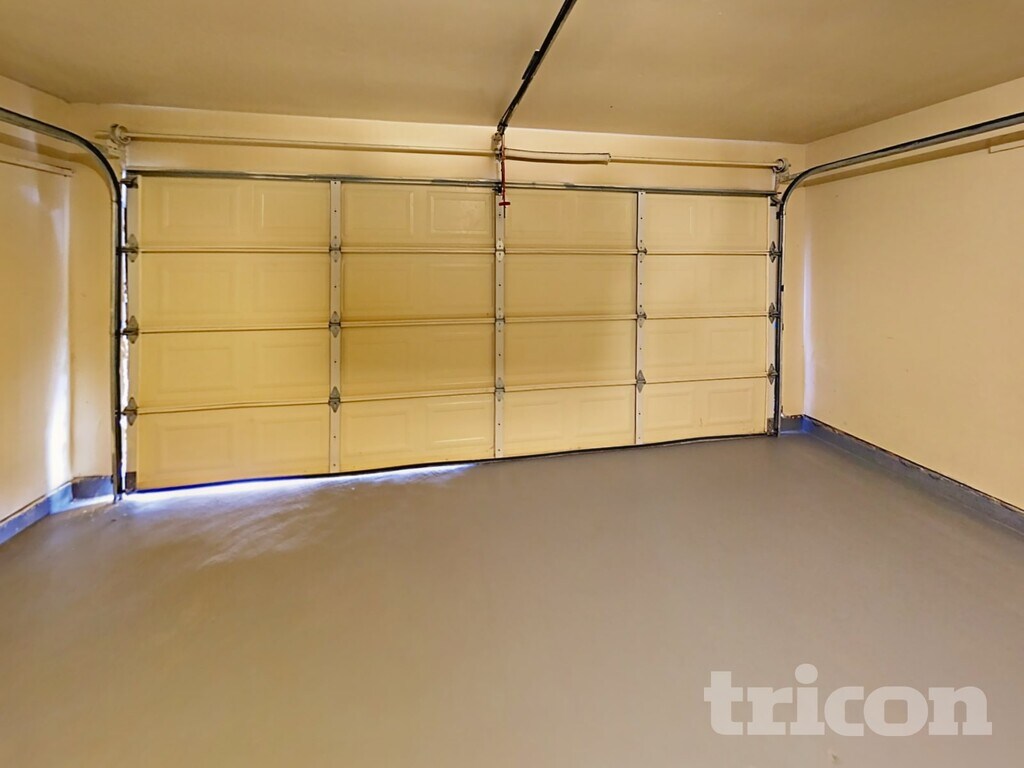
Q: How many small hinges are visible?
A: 15